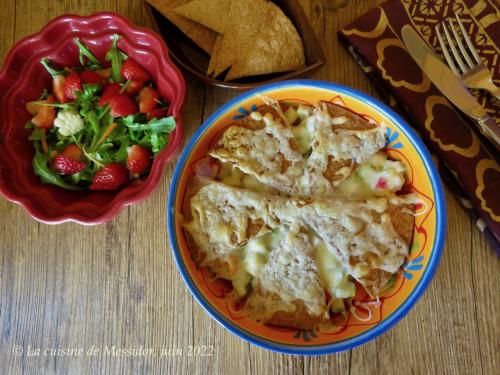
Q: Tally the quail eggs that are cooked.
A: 0